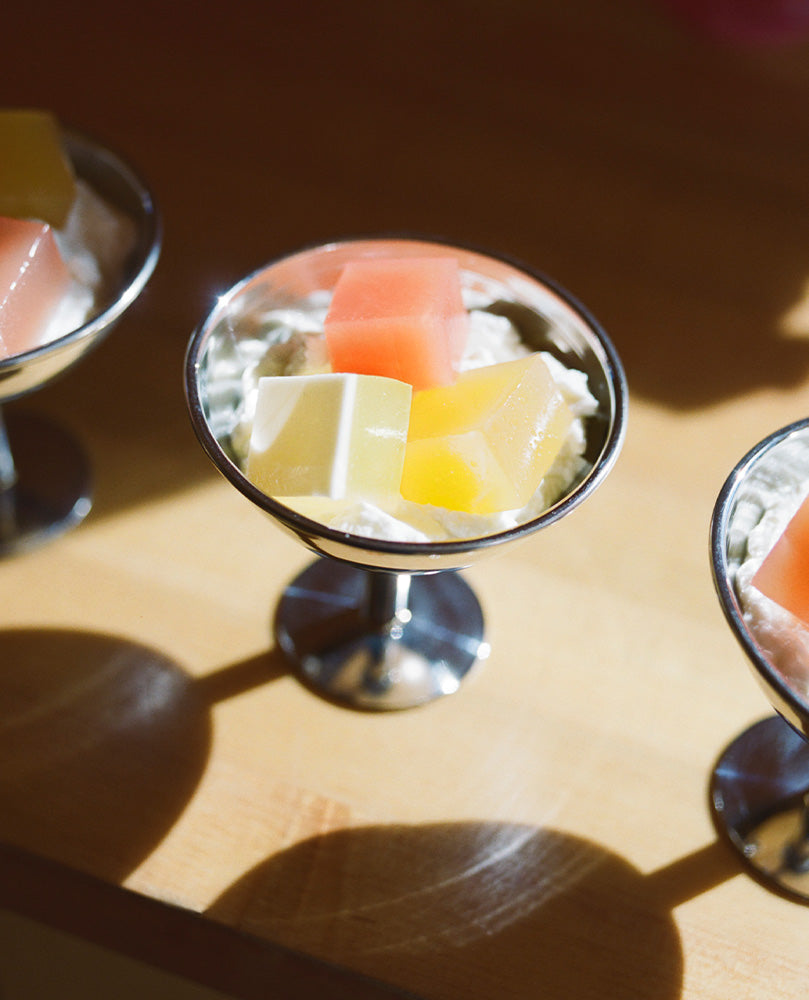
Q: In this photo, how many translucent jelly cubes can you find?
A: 6